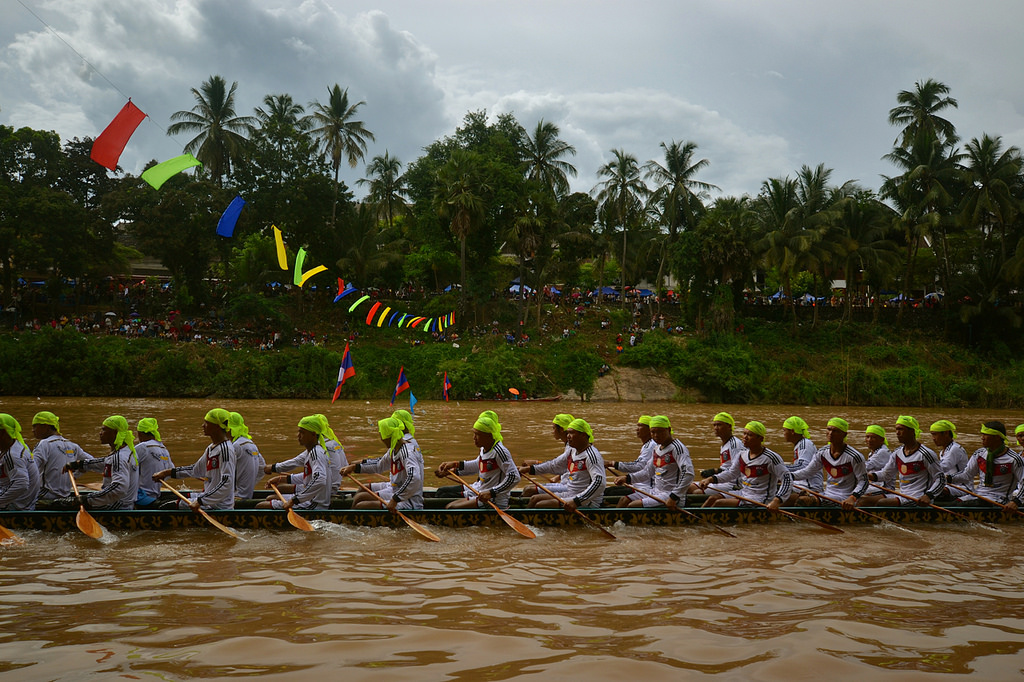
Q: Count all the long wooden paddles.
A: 12